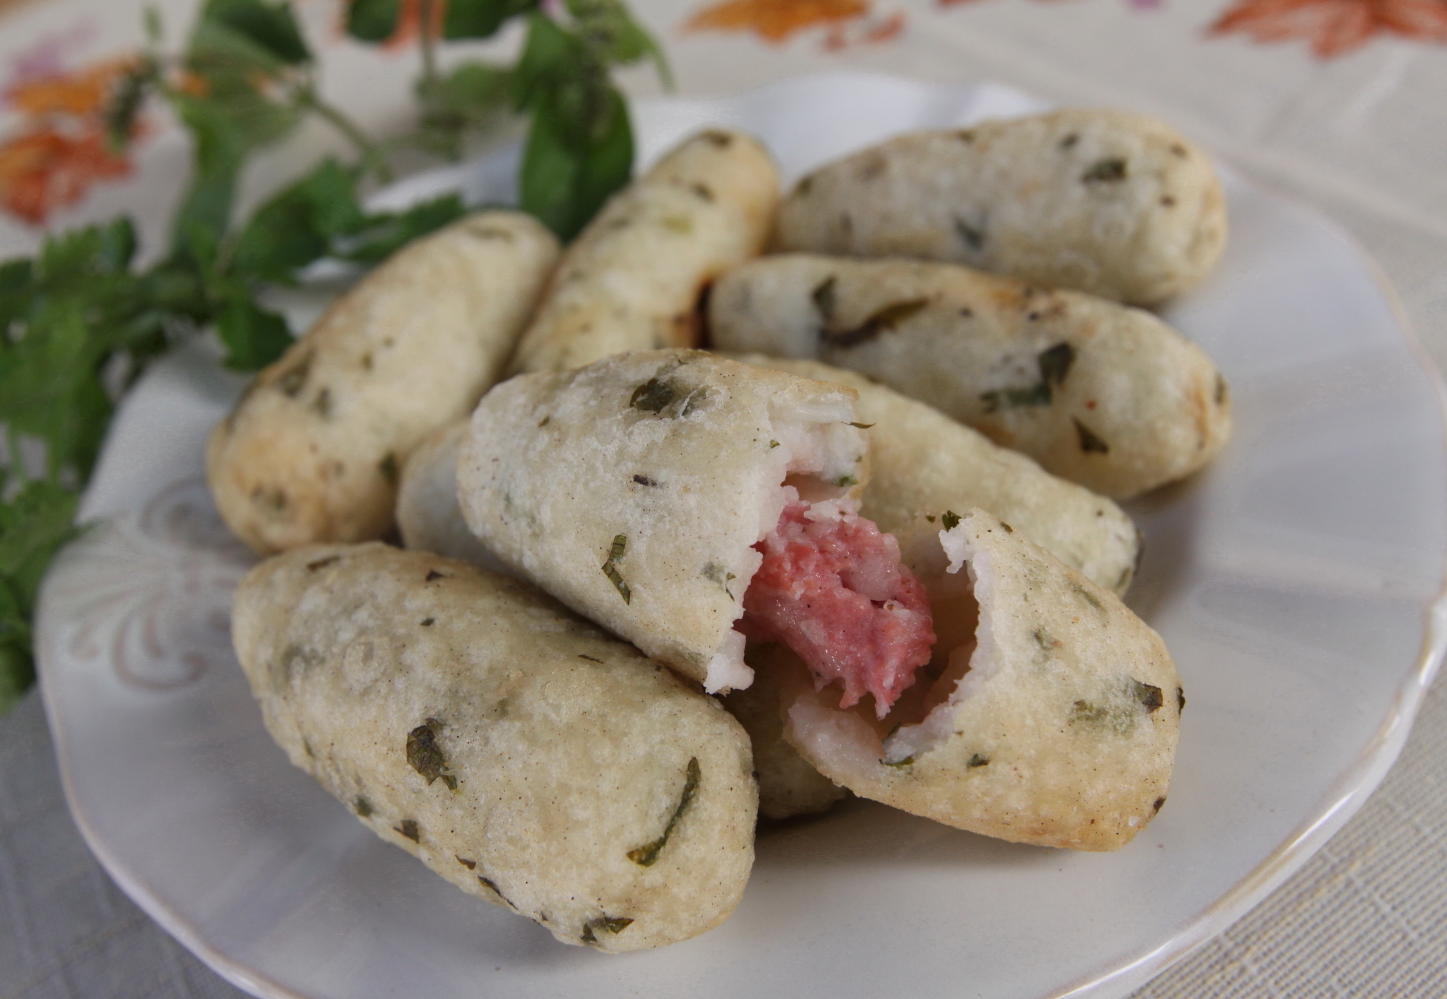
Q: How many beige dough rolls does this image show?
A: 8